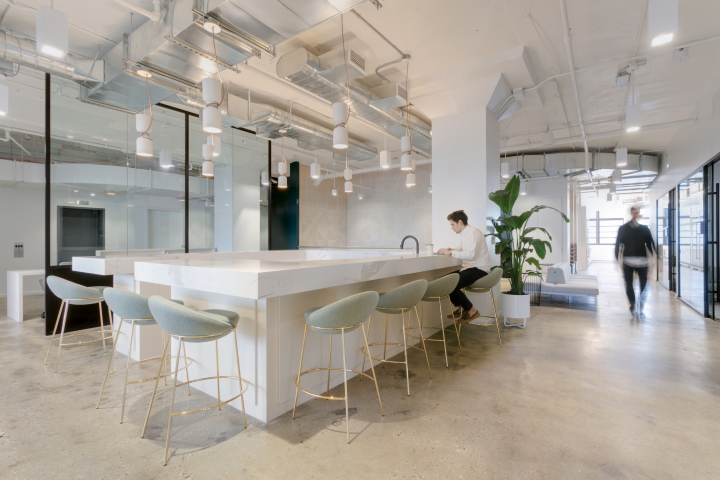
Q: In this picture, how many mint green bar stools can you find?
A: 7